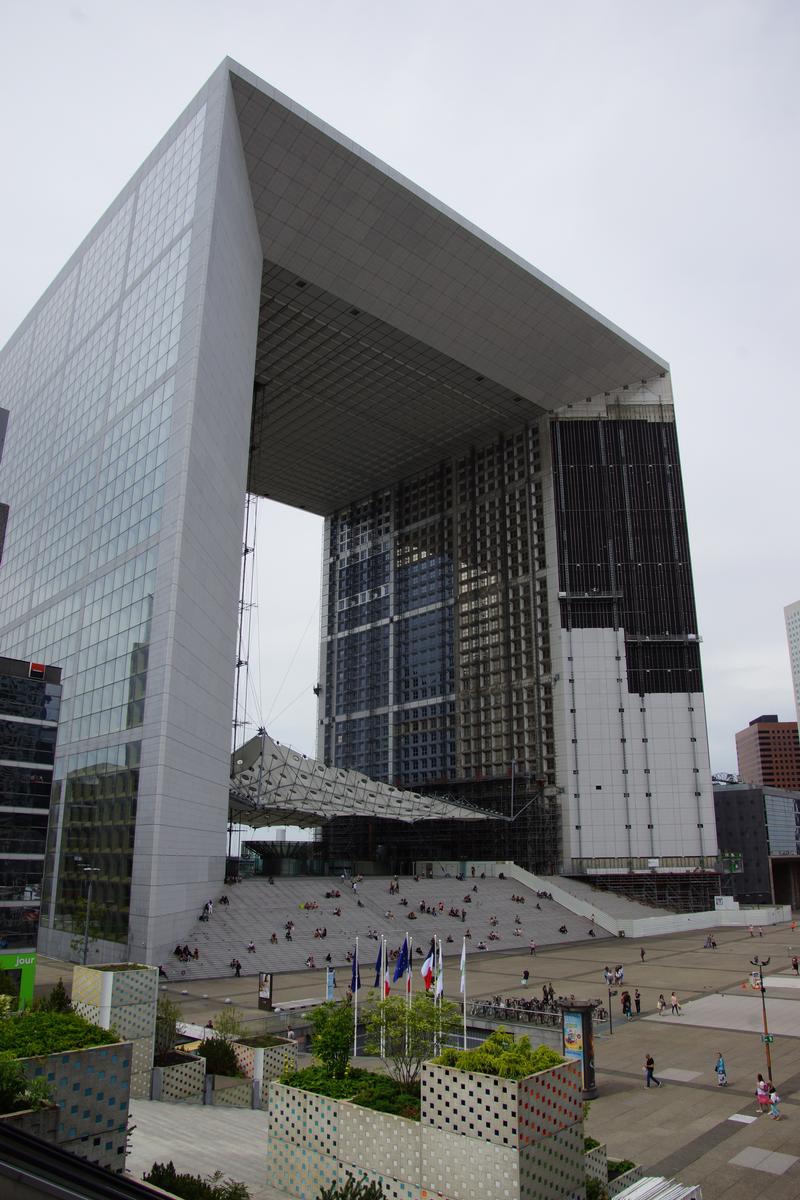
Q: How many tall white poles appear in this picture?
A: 8